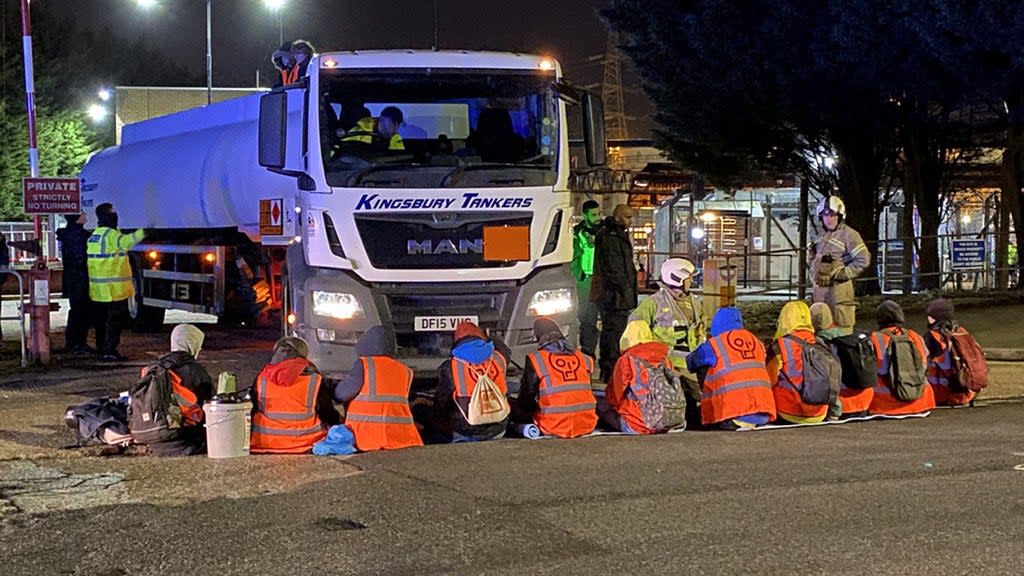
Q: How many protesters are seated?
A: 11